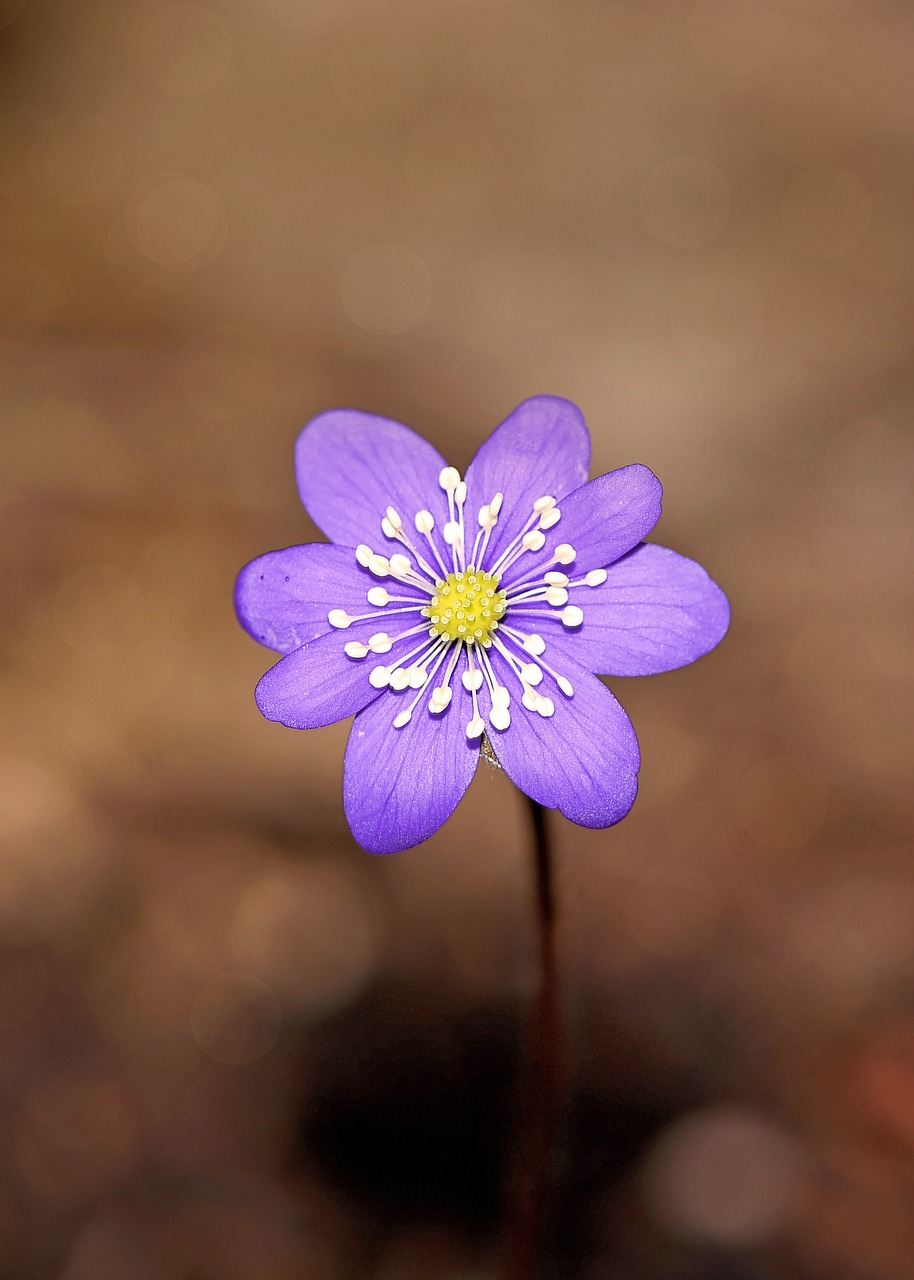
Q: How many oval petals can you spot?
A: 8